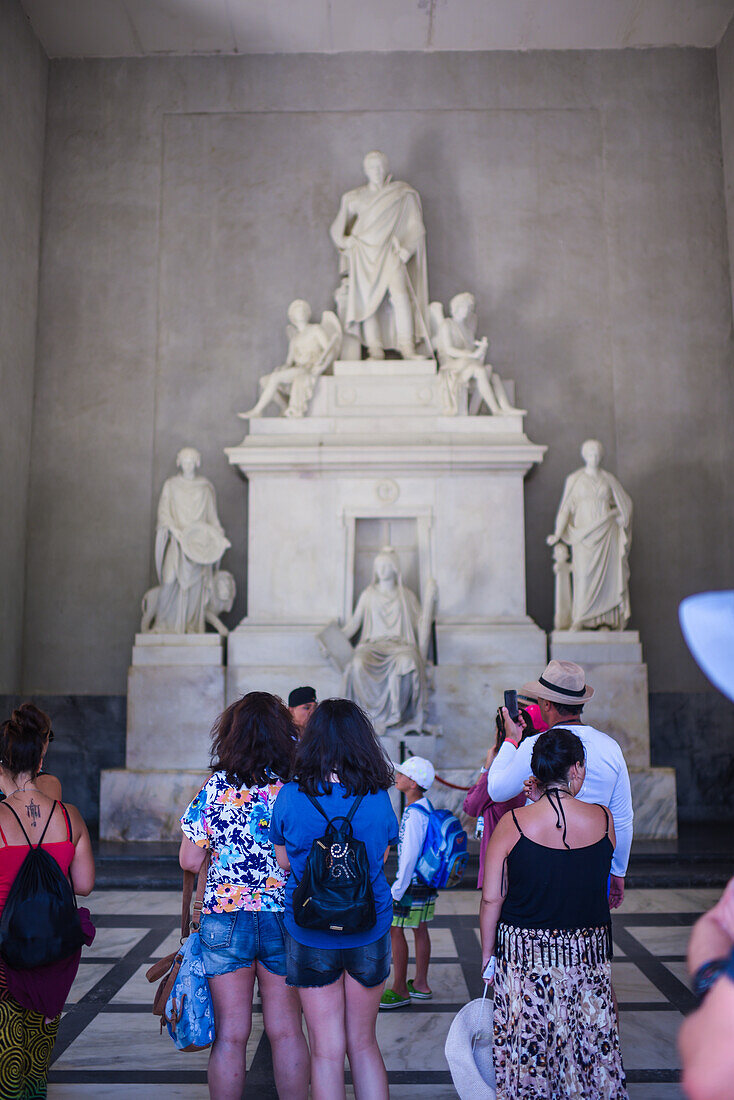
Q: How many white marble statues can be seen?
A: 6